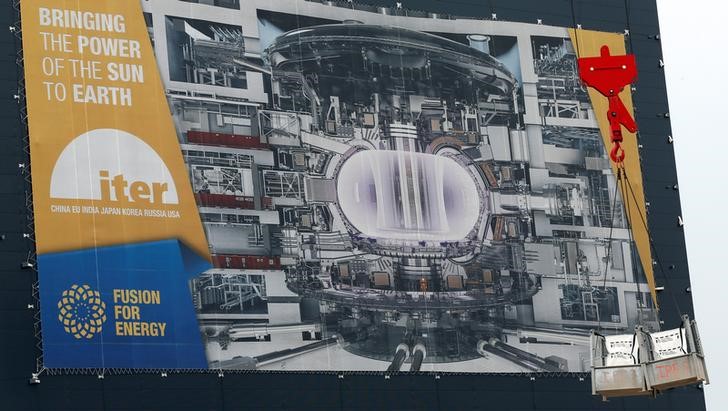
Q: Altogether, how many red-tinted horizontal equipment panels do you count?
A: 2